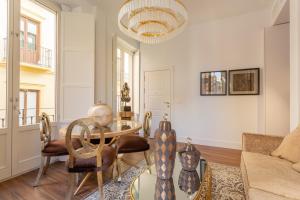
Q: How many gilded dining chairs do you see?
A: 3